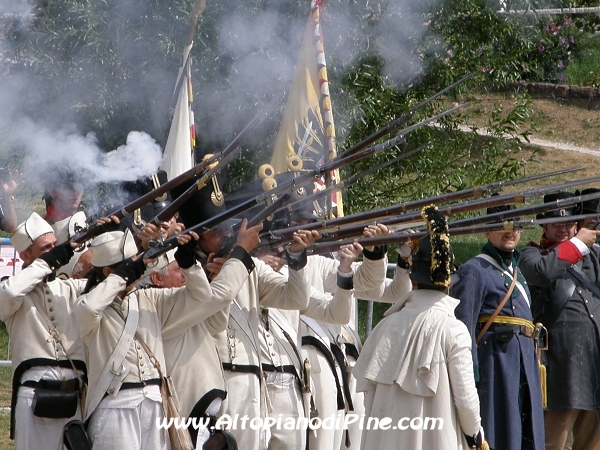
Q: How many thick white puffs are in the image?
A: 1